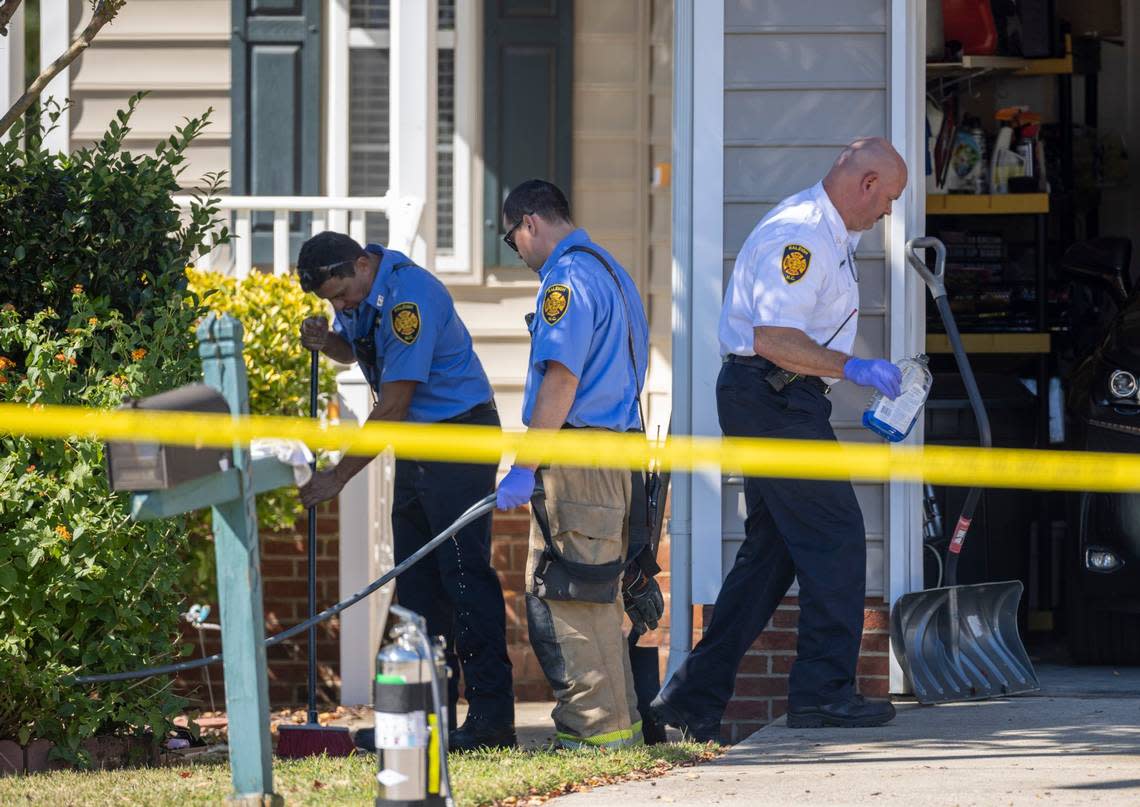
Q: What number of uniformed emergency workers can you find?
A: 3